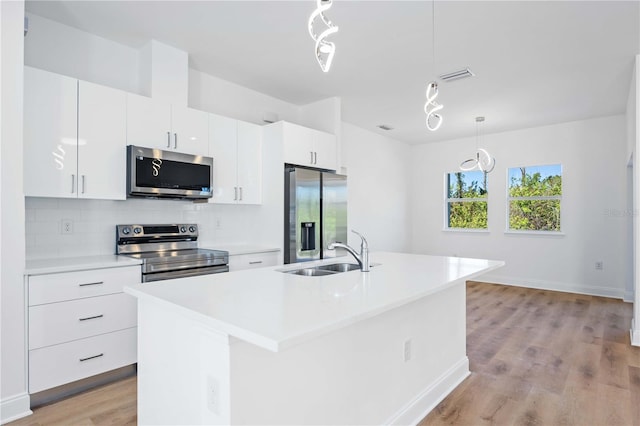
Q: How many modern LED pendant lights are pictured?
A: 3